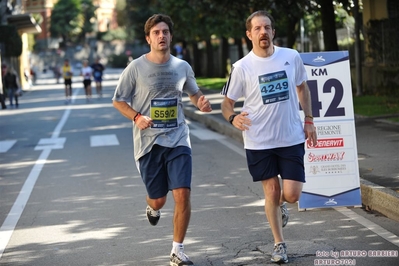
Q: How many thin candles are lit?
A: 0